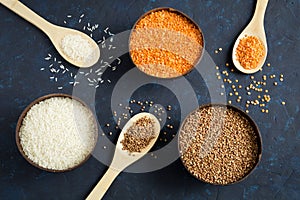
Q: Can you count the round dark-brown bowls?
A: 3